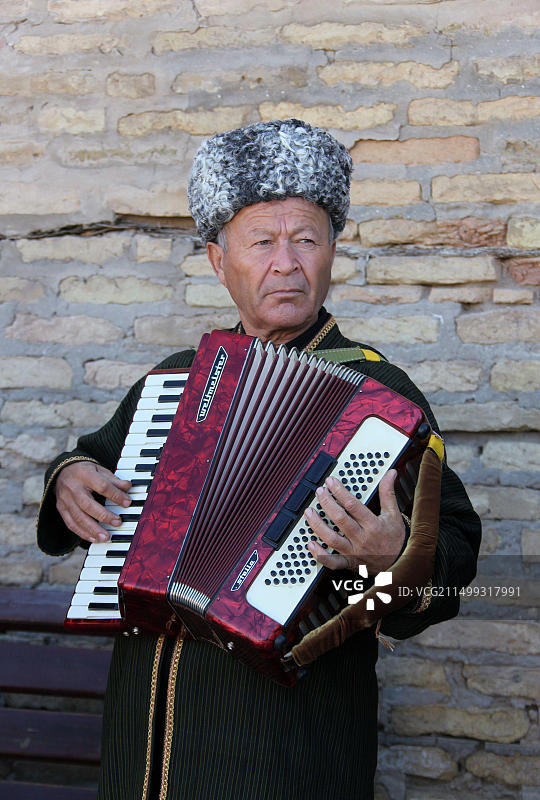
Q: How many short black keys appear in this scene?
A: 14